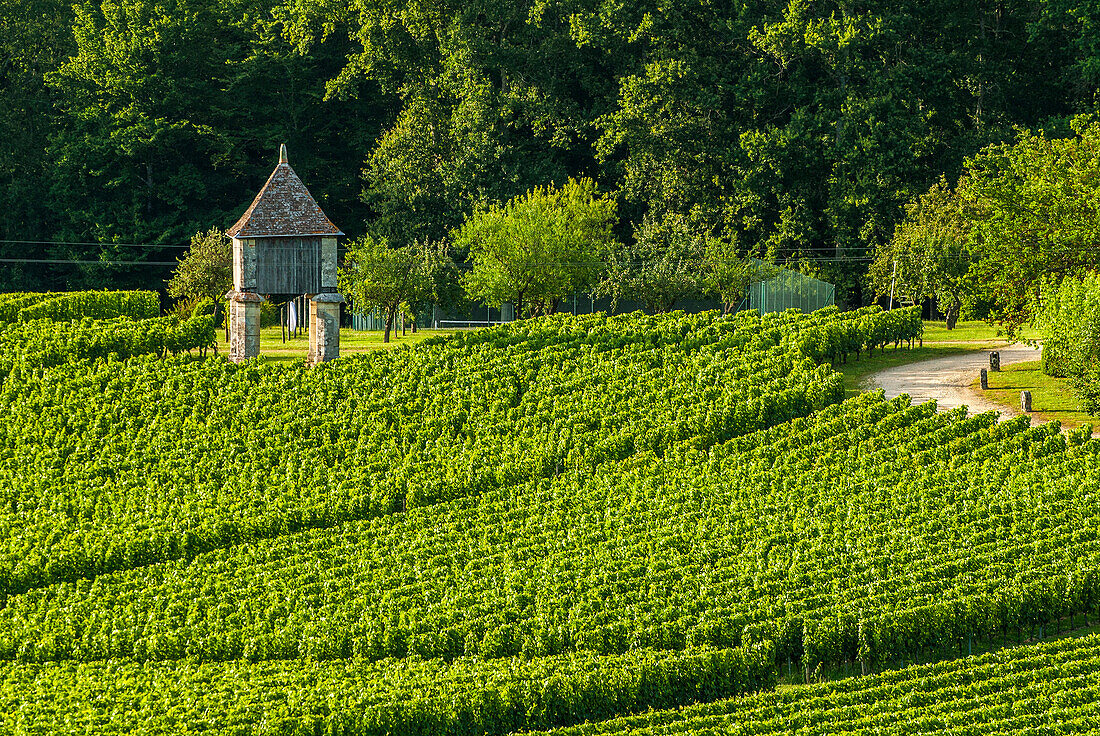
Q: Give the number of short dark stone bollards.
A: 3